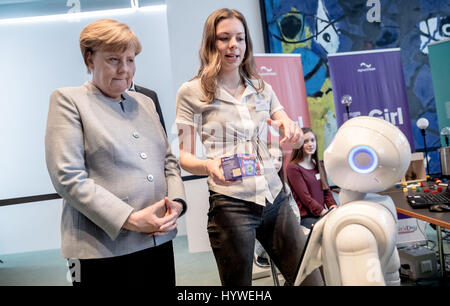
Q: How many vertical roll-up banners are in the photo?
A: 3